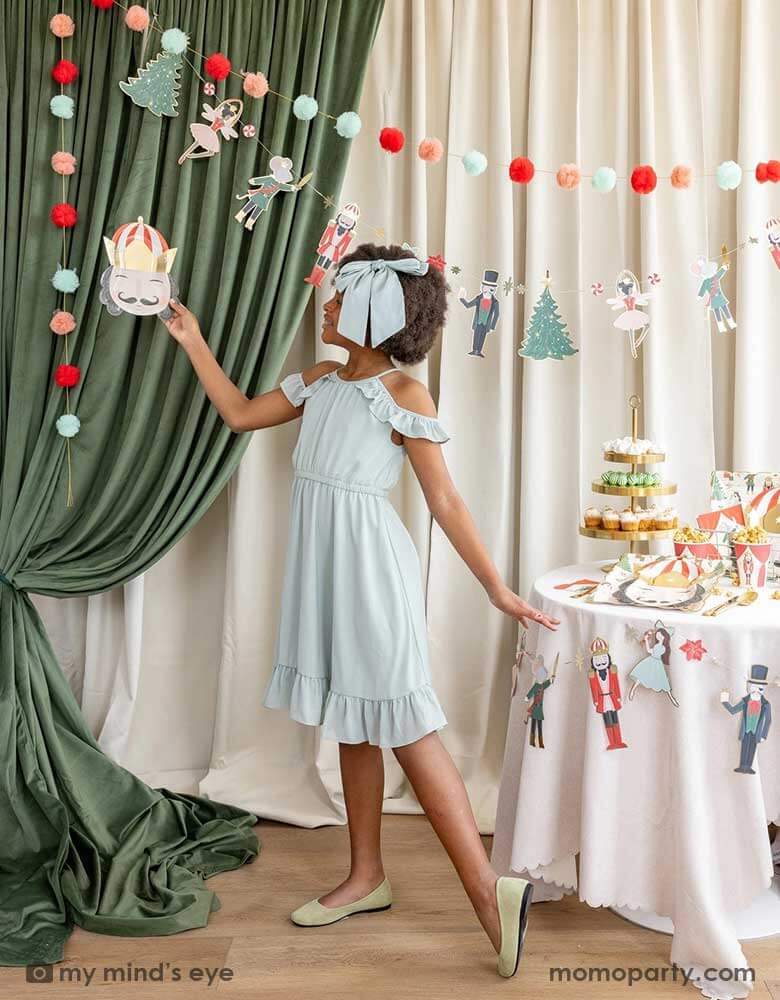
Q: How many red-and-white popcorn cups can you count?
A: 2